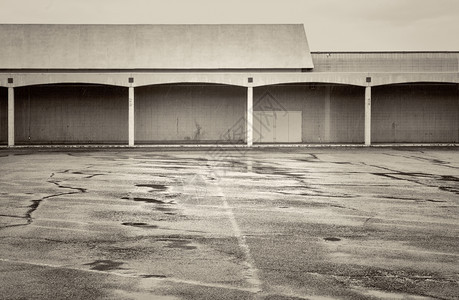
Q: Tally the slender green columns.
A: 0